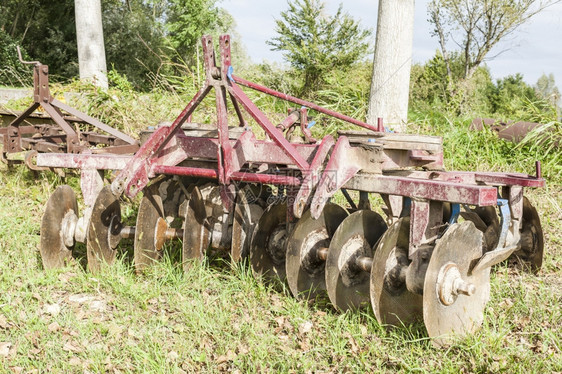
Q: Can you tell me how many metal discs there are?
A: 12